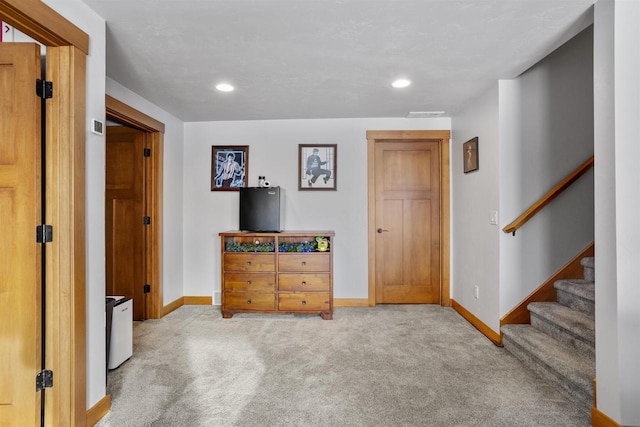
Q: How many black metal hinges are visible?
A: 6